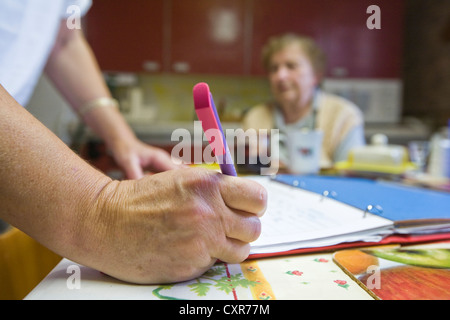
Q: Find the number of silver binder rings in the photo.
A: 3